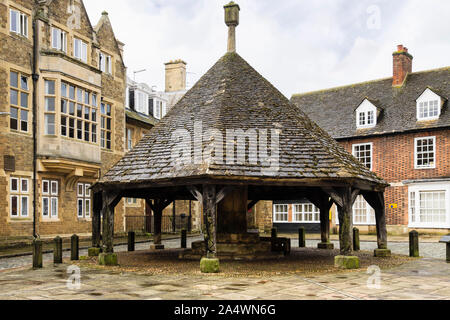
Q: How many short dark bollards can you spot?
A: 9